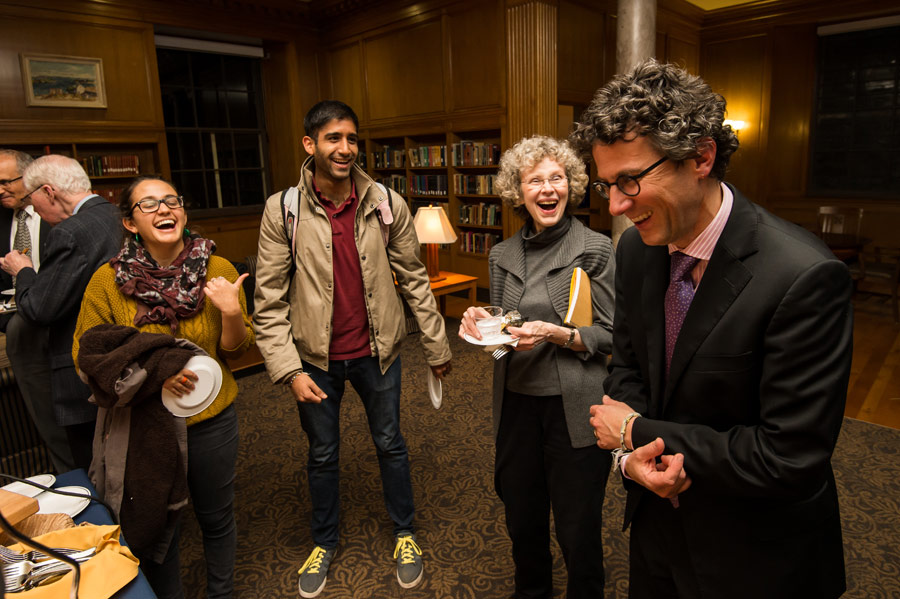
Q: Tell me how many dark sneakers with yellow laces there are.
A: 2